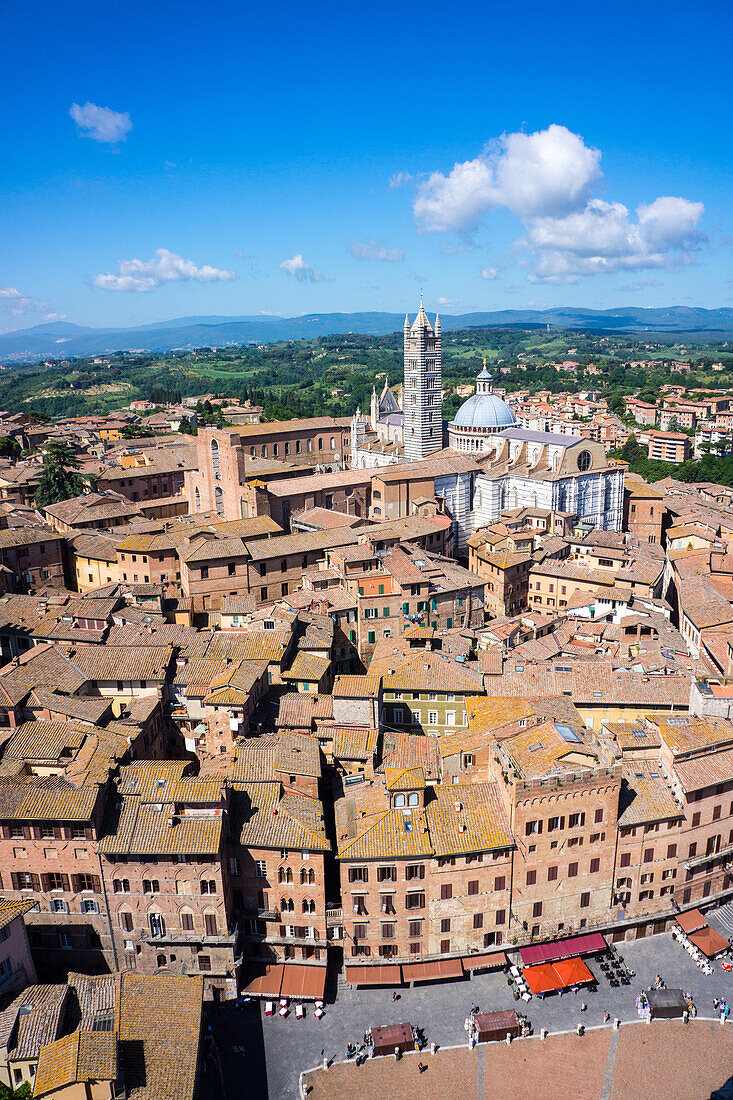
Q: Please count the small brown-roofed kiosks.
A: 2